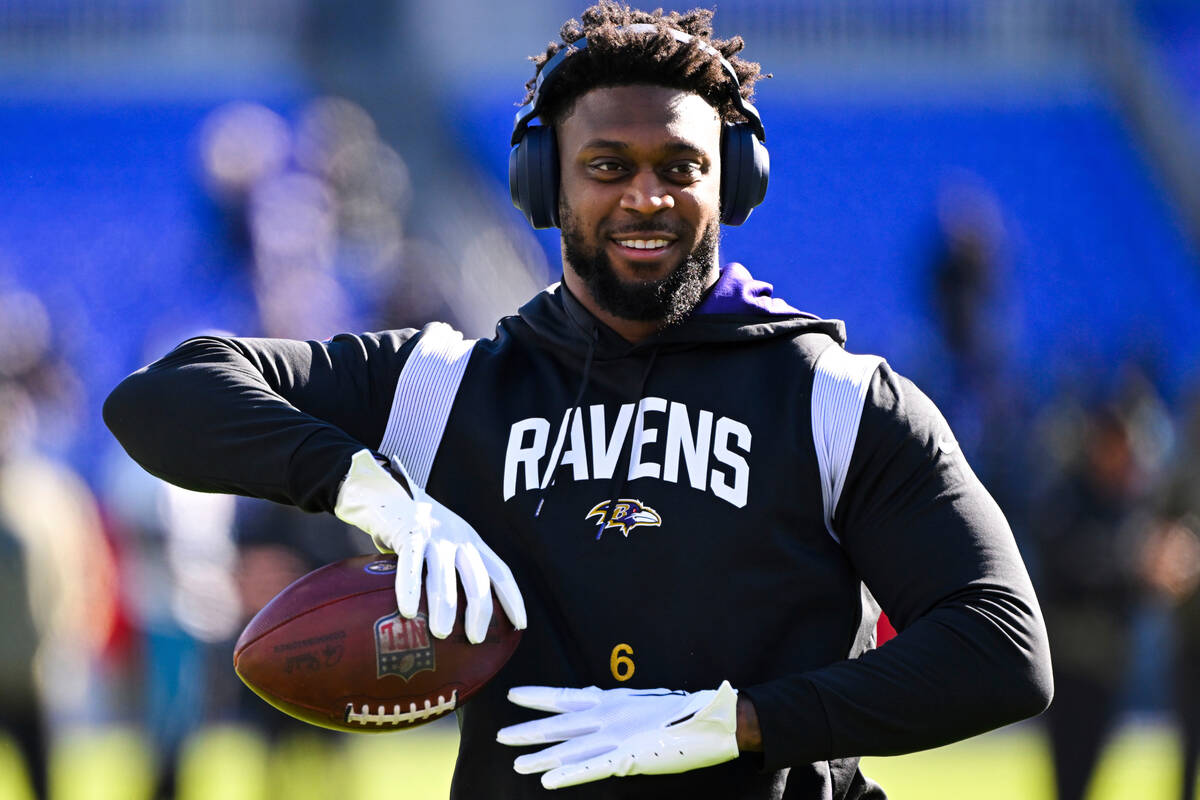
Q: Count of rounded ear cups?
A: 2